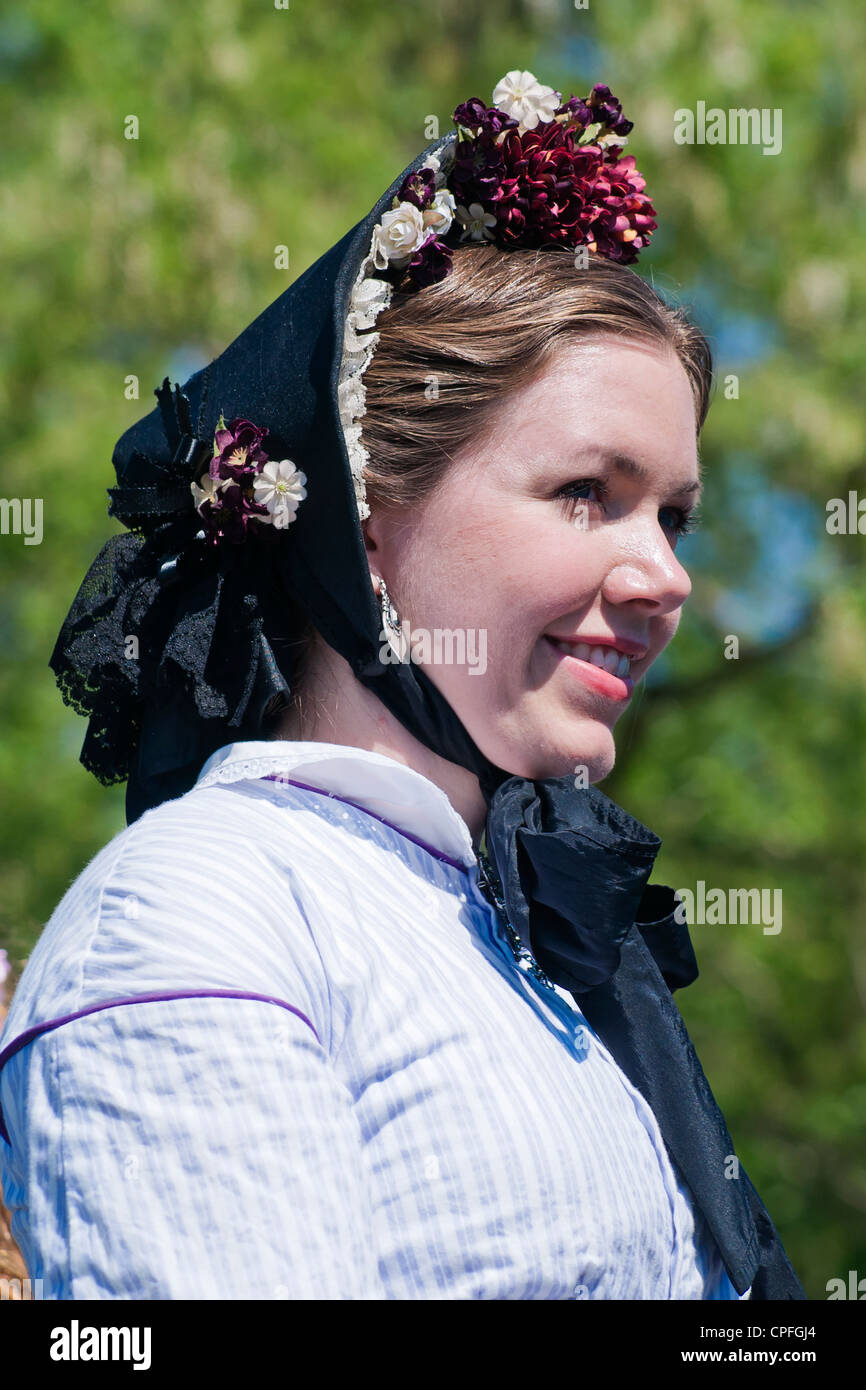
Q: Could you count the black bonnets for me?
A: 1